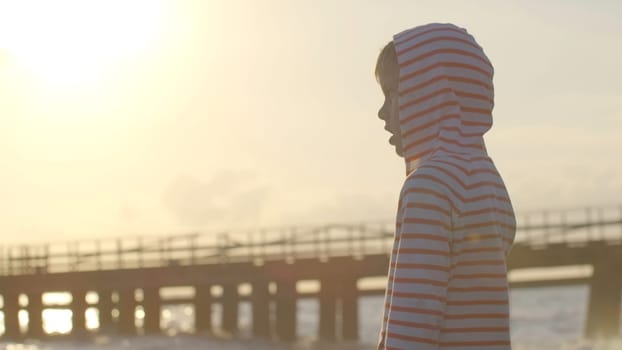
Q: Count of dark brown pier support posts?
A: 13